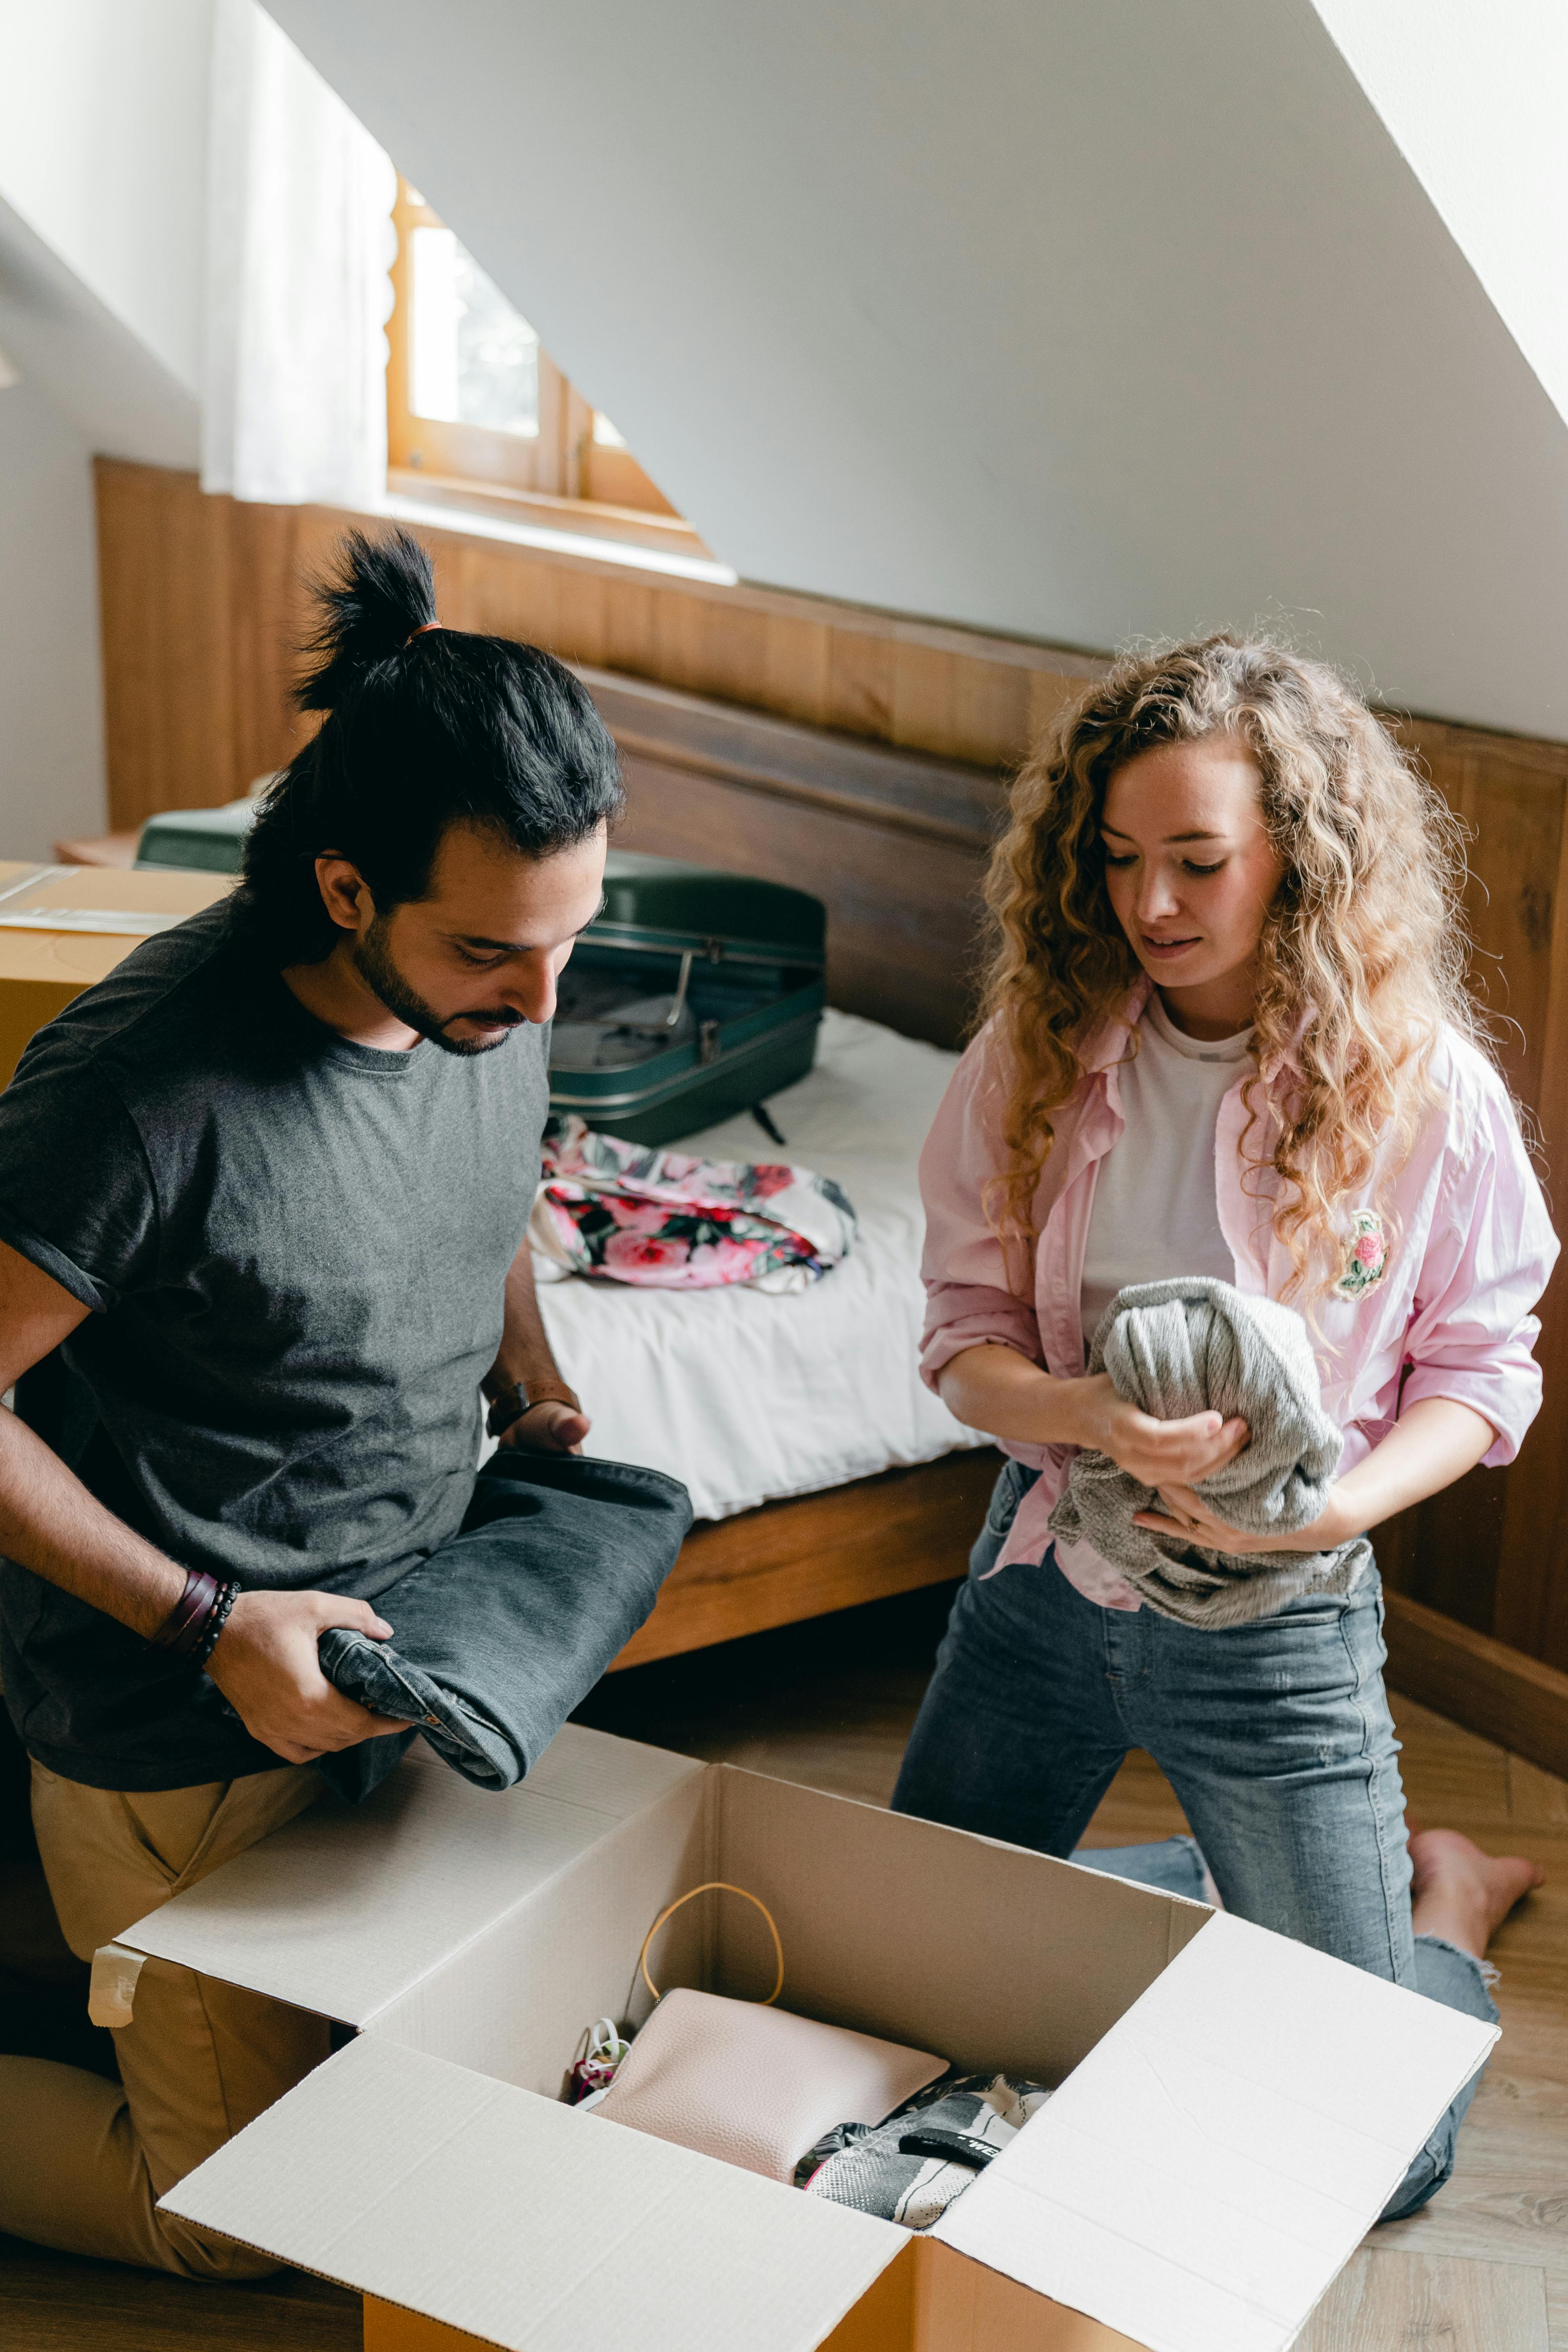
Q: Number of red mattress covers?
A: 0